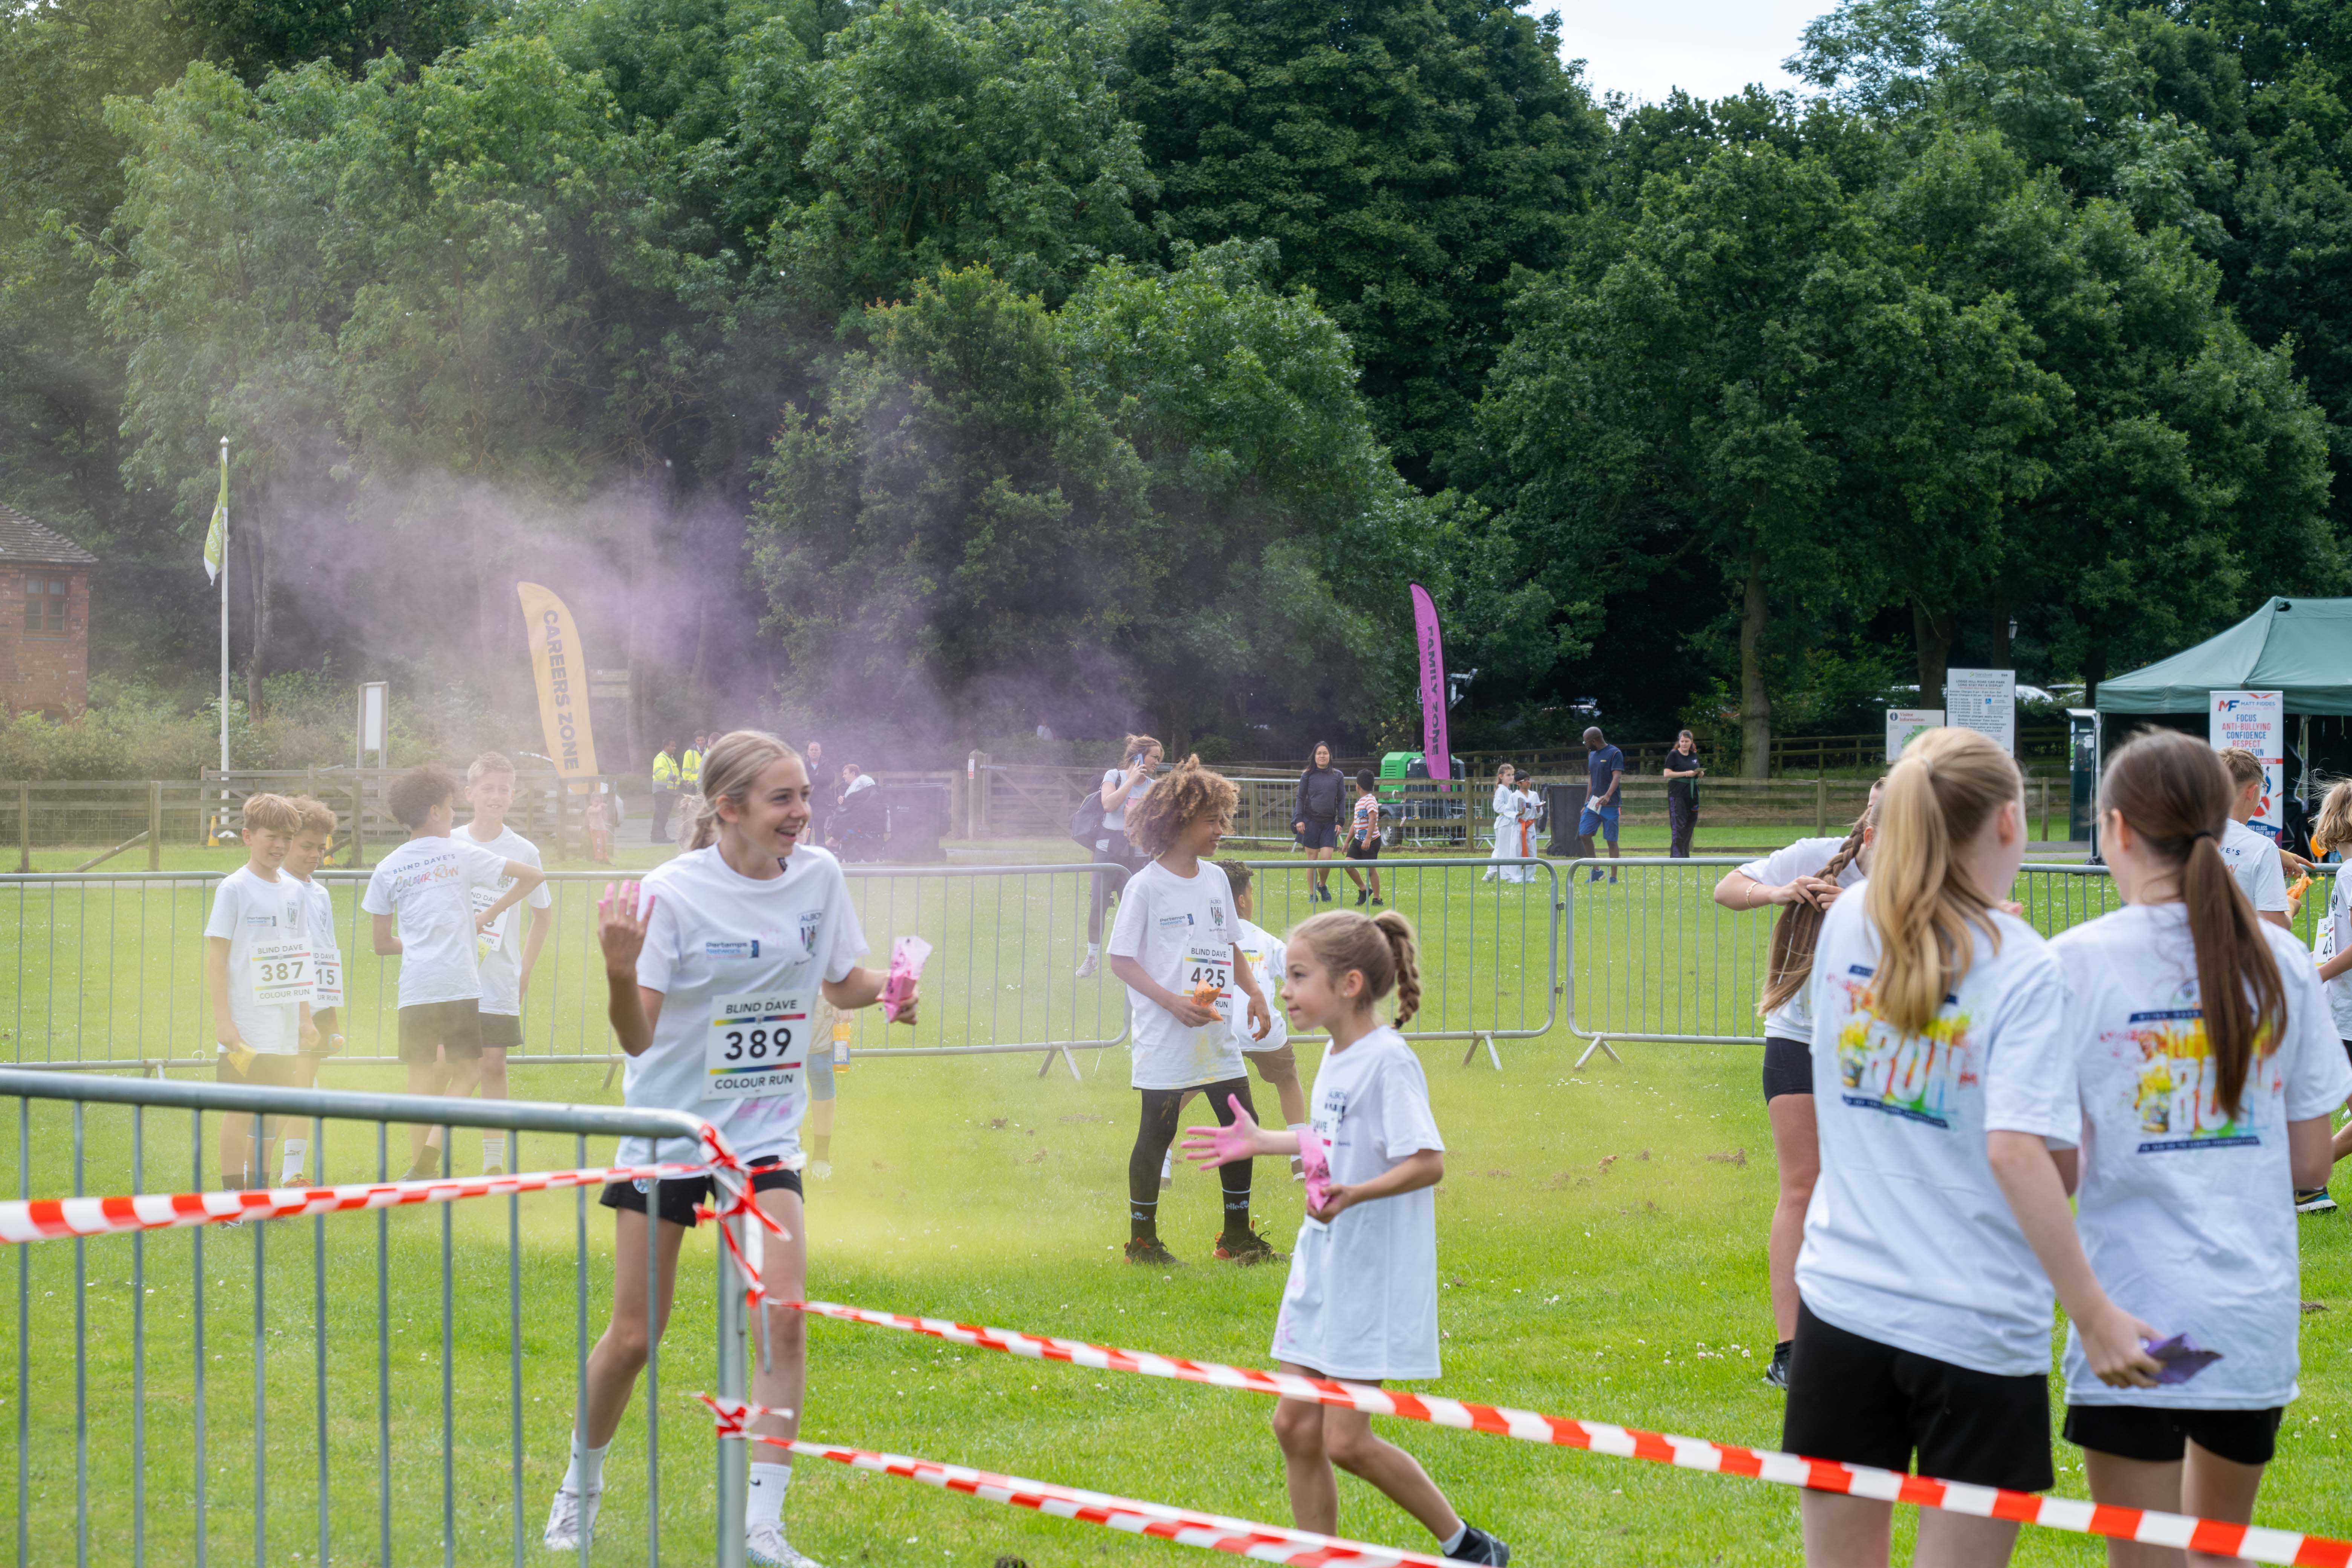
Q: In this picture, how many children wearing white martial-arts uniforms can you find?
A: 2